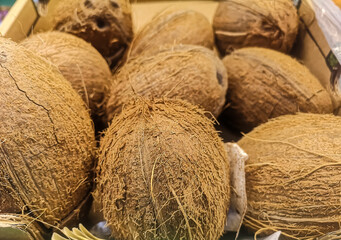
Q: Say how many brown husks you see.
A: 9